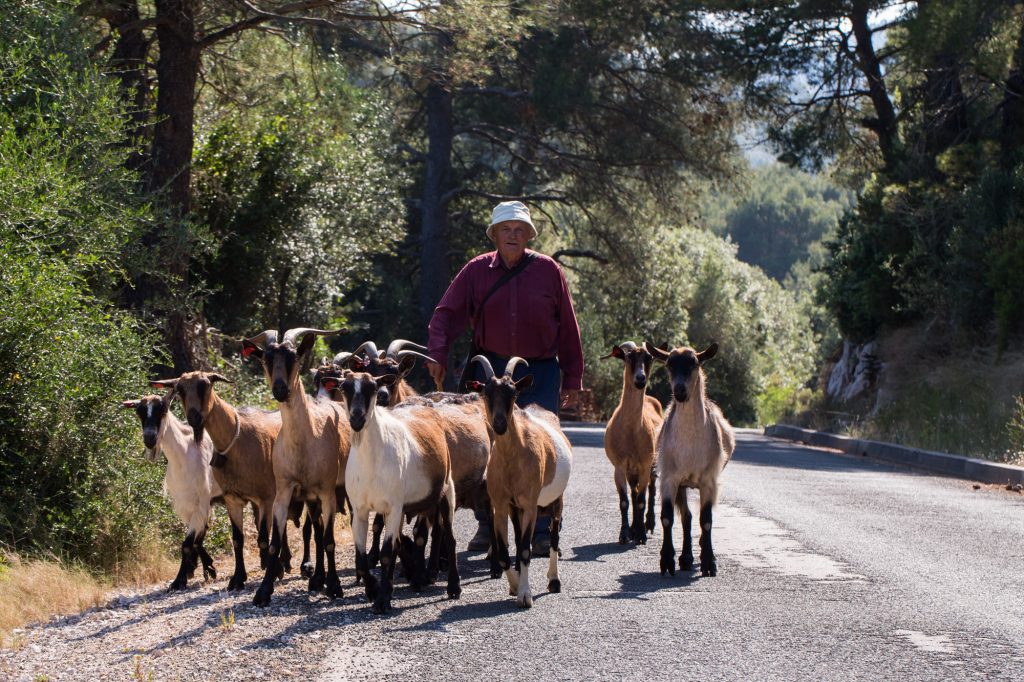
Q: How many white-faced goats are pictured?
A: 0